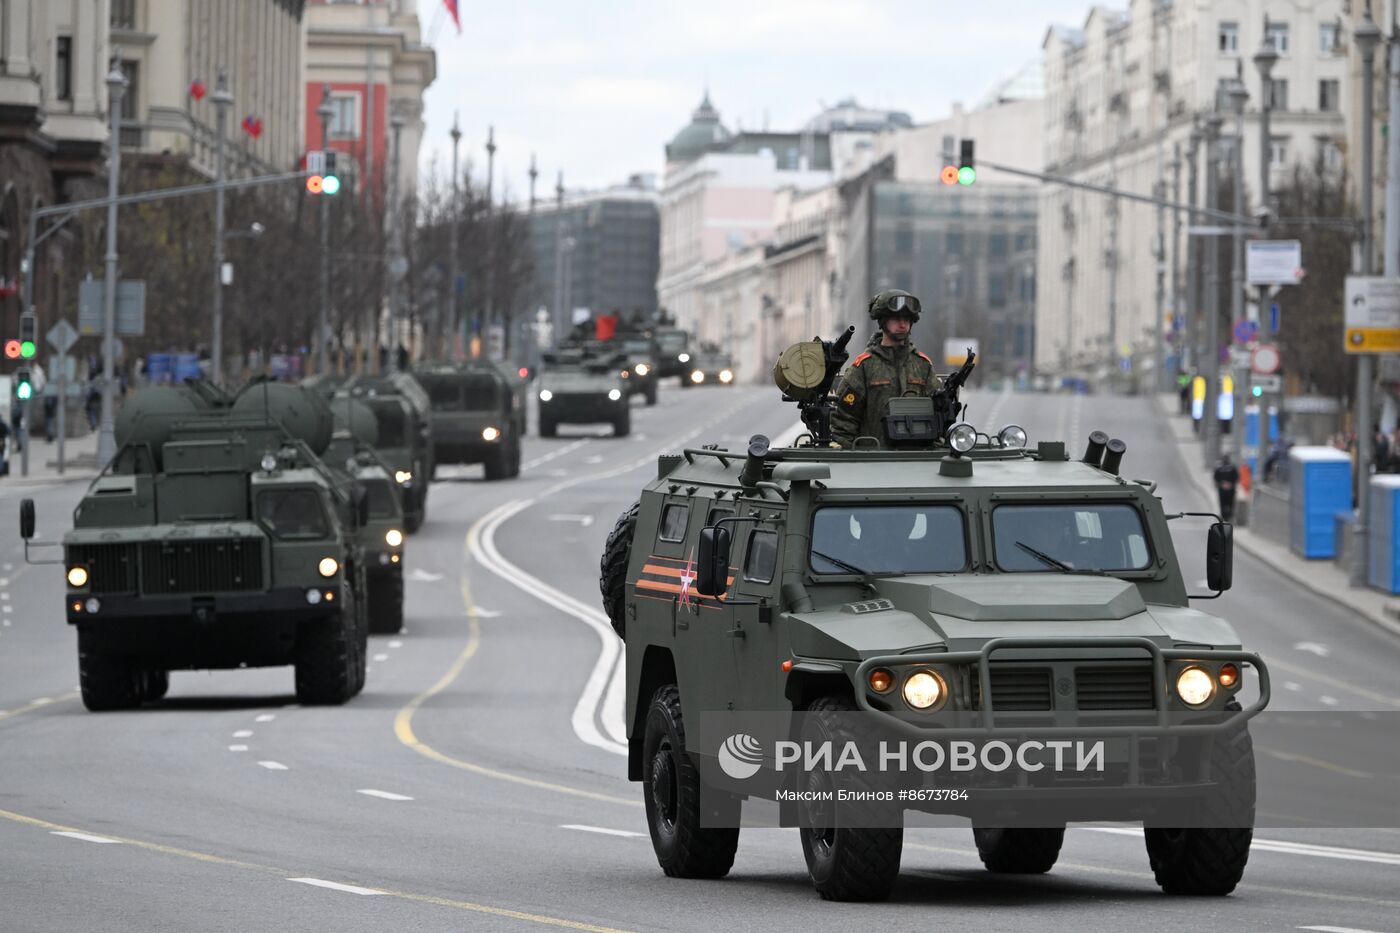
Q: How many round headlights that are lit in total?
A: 13